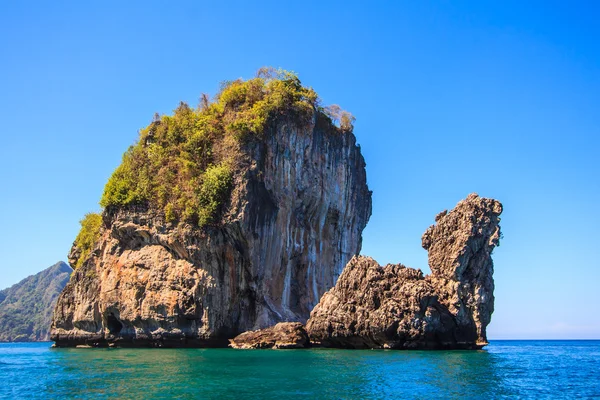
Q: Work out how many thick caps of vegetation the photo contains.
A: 1